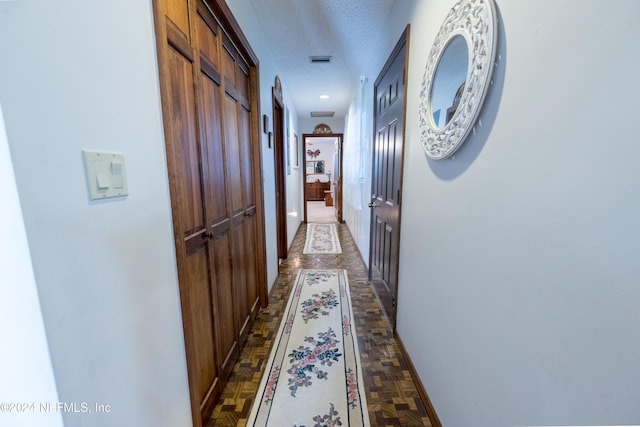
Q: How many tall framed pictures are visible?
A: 2